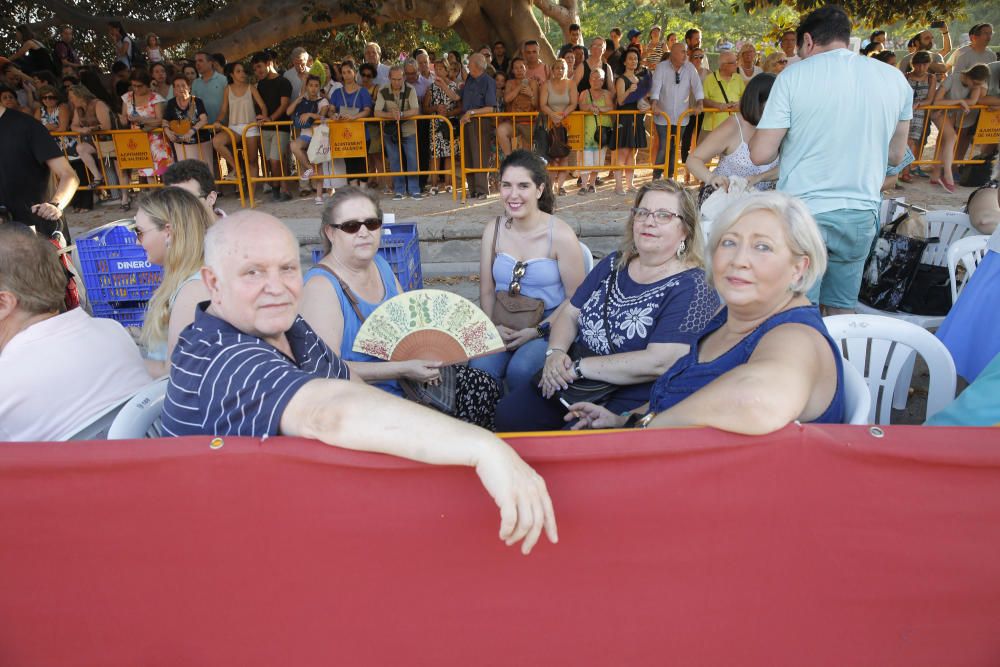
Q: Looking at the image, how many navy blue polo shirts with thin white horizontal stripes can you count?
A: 1